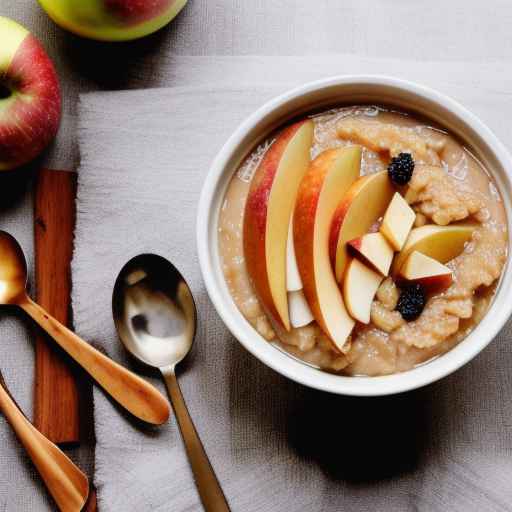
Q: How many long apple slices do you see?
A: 3